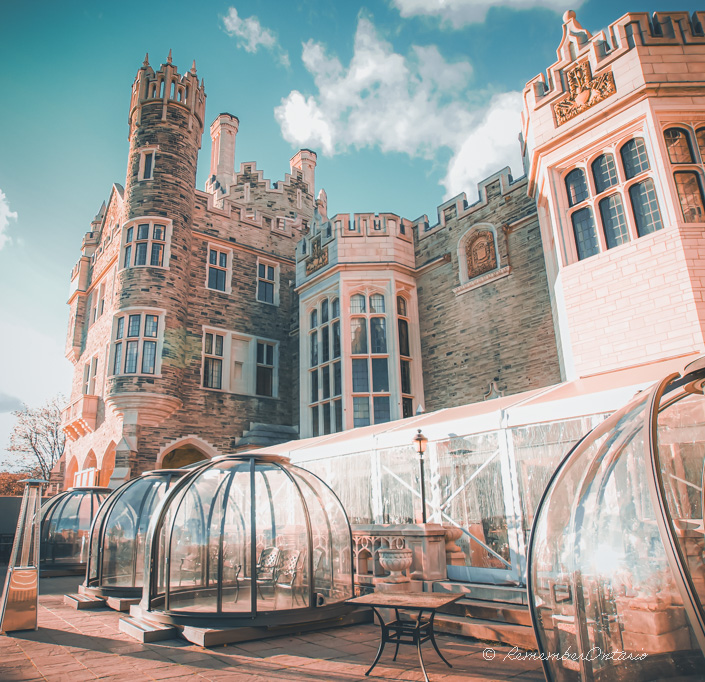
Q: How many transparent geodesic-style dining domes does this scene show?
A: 4